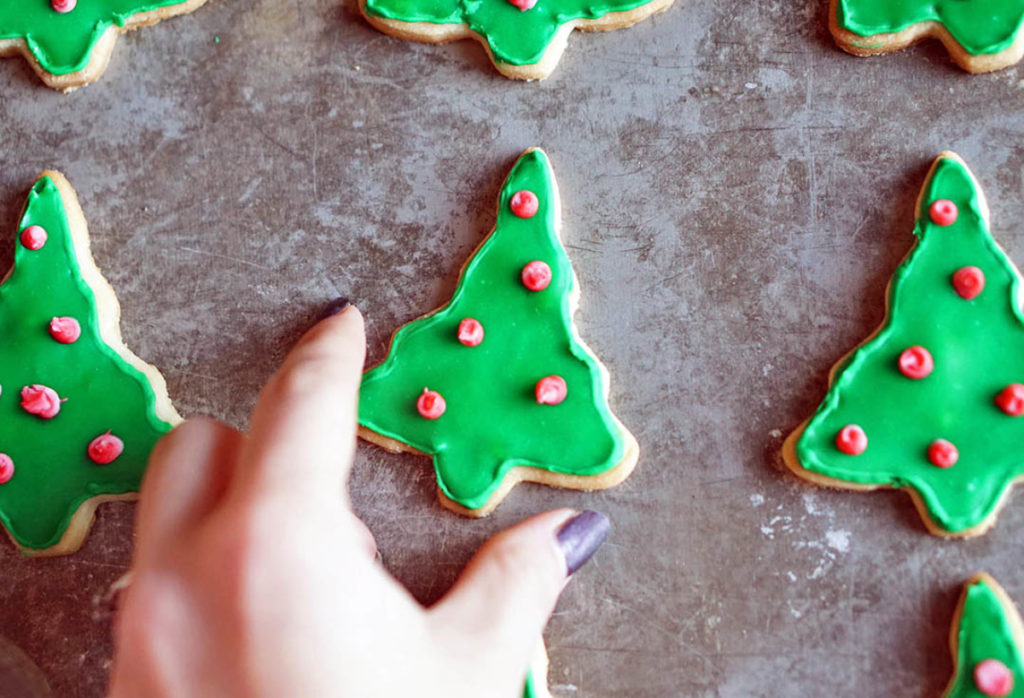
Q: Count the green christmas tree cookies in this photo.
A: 8